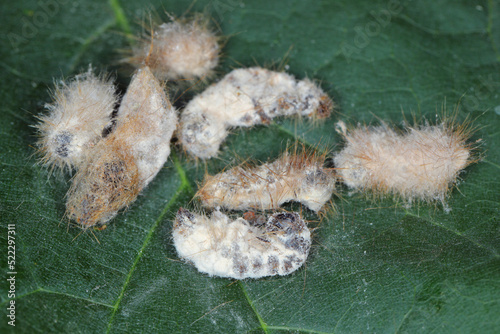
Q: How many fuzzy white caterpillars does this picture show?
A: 7